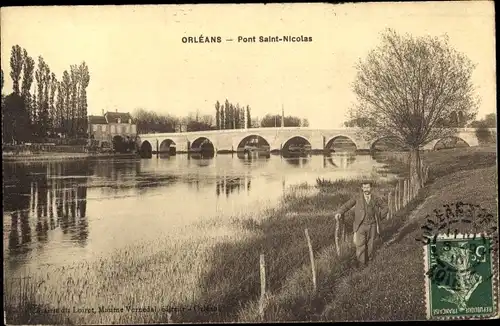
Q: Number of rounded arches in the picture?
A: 8